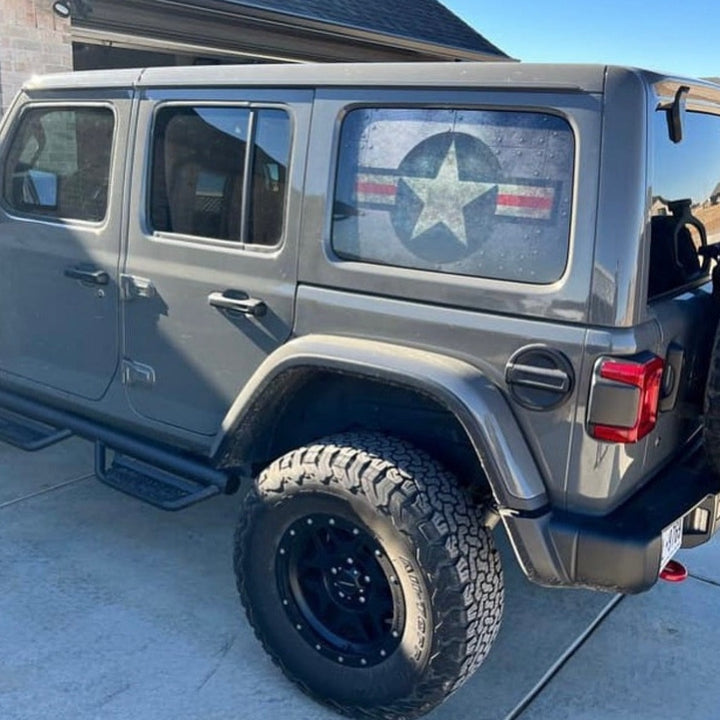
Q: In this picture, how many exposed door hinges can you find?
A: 2